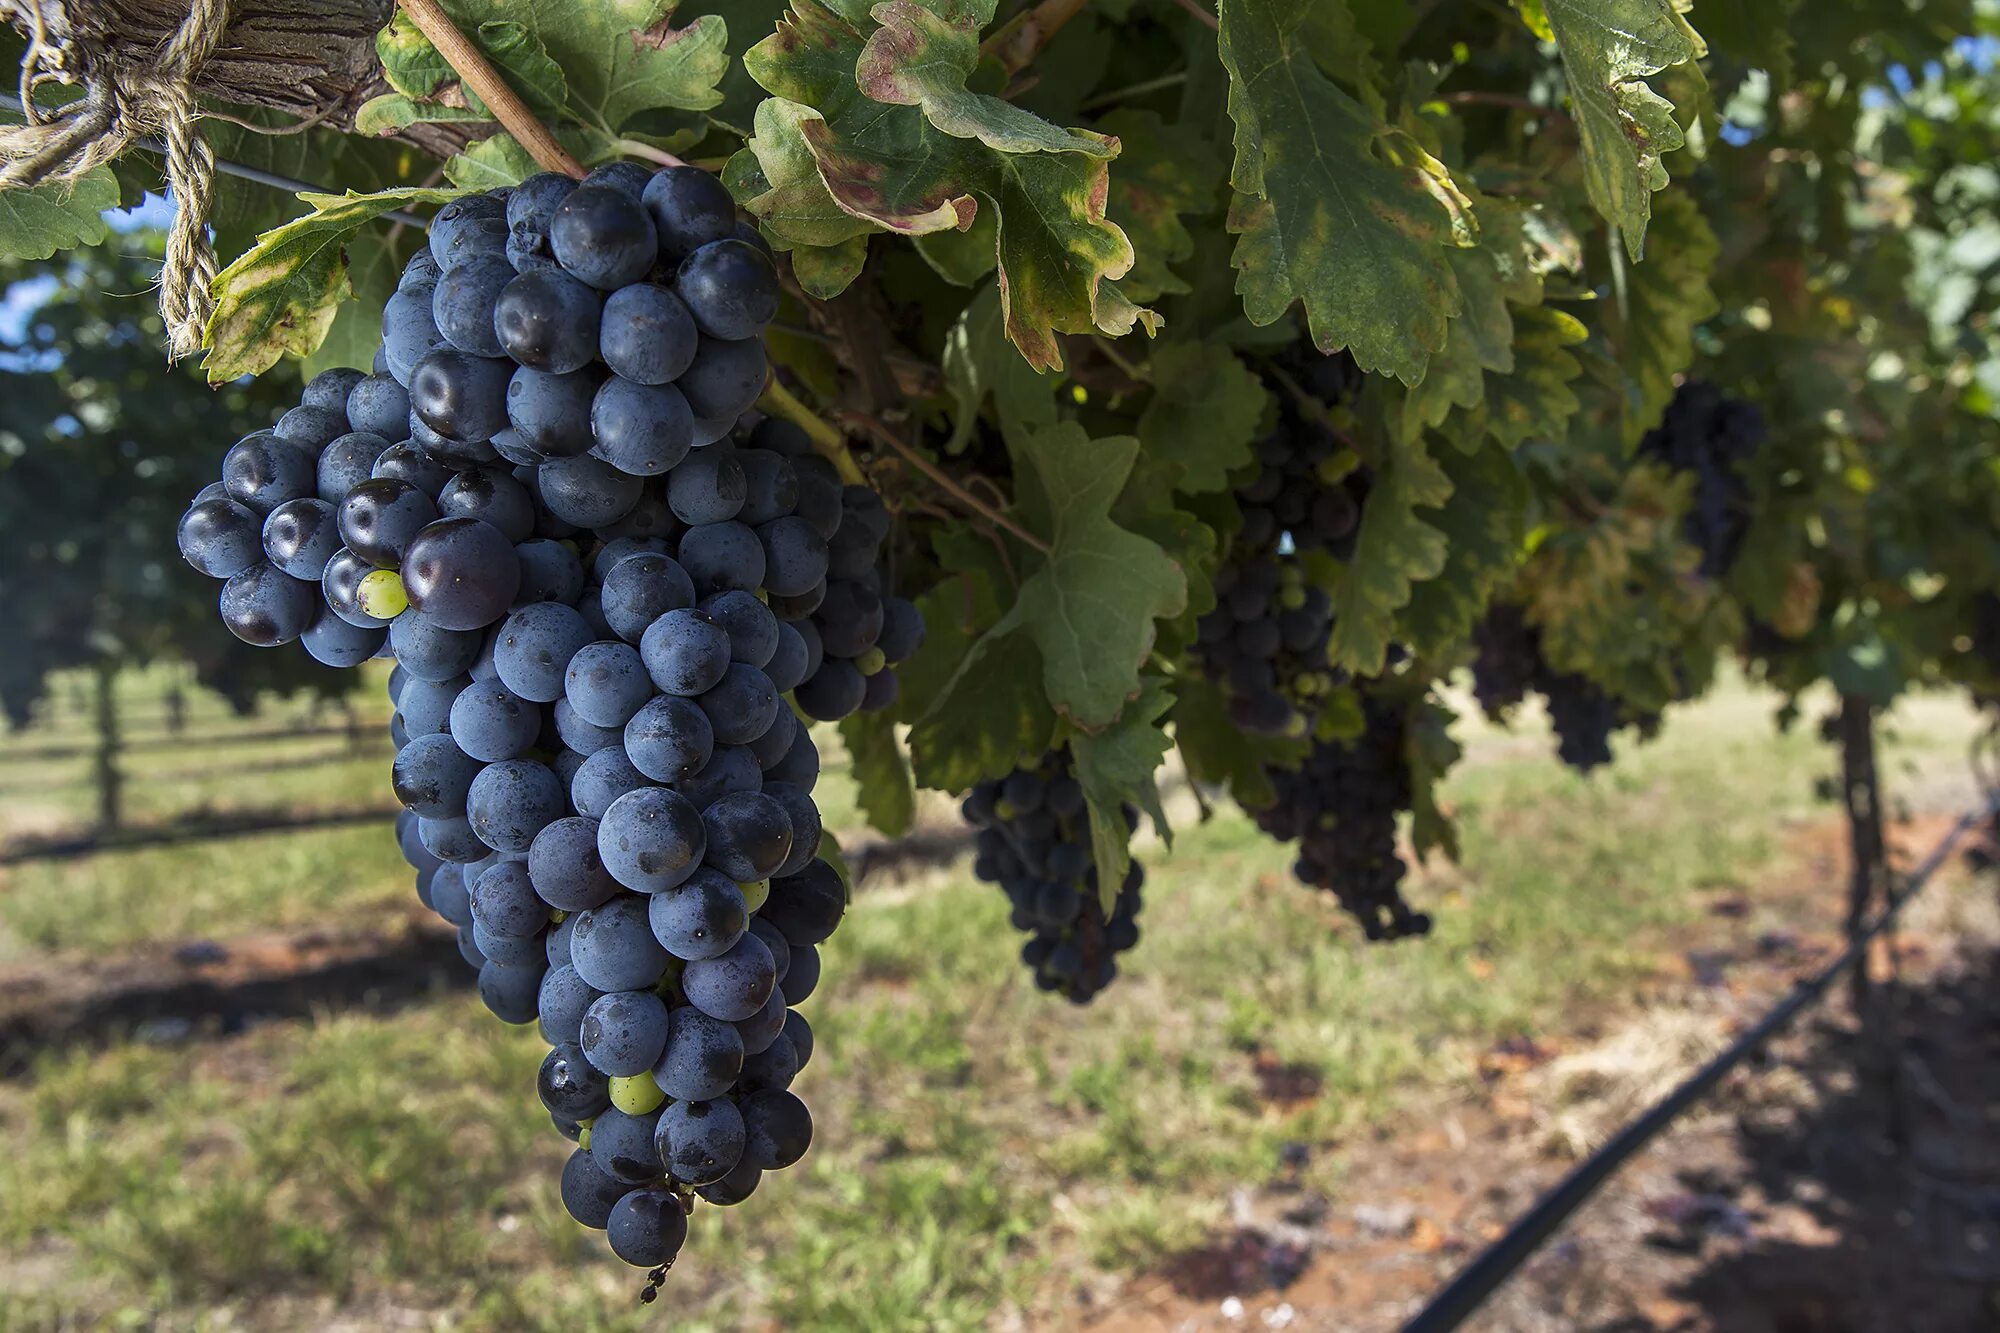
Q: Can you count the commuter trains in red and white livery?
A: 0